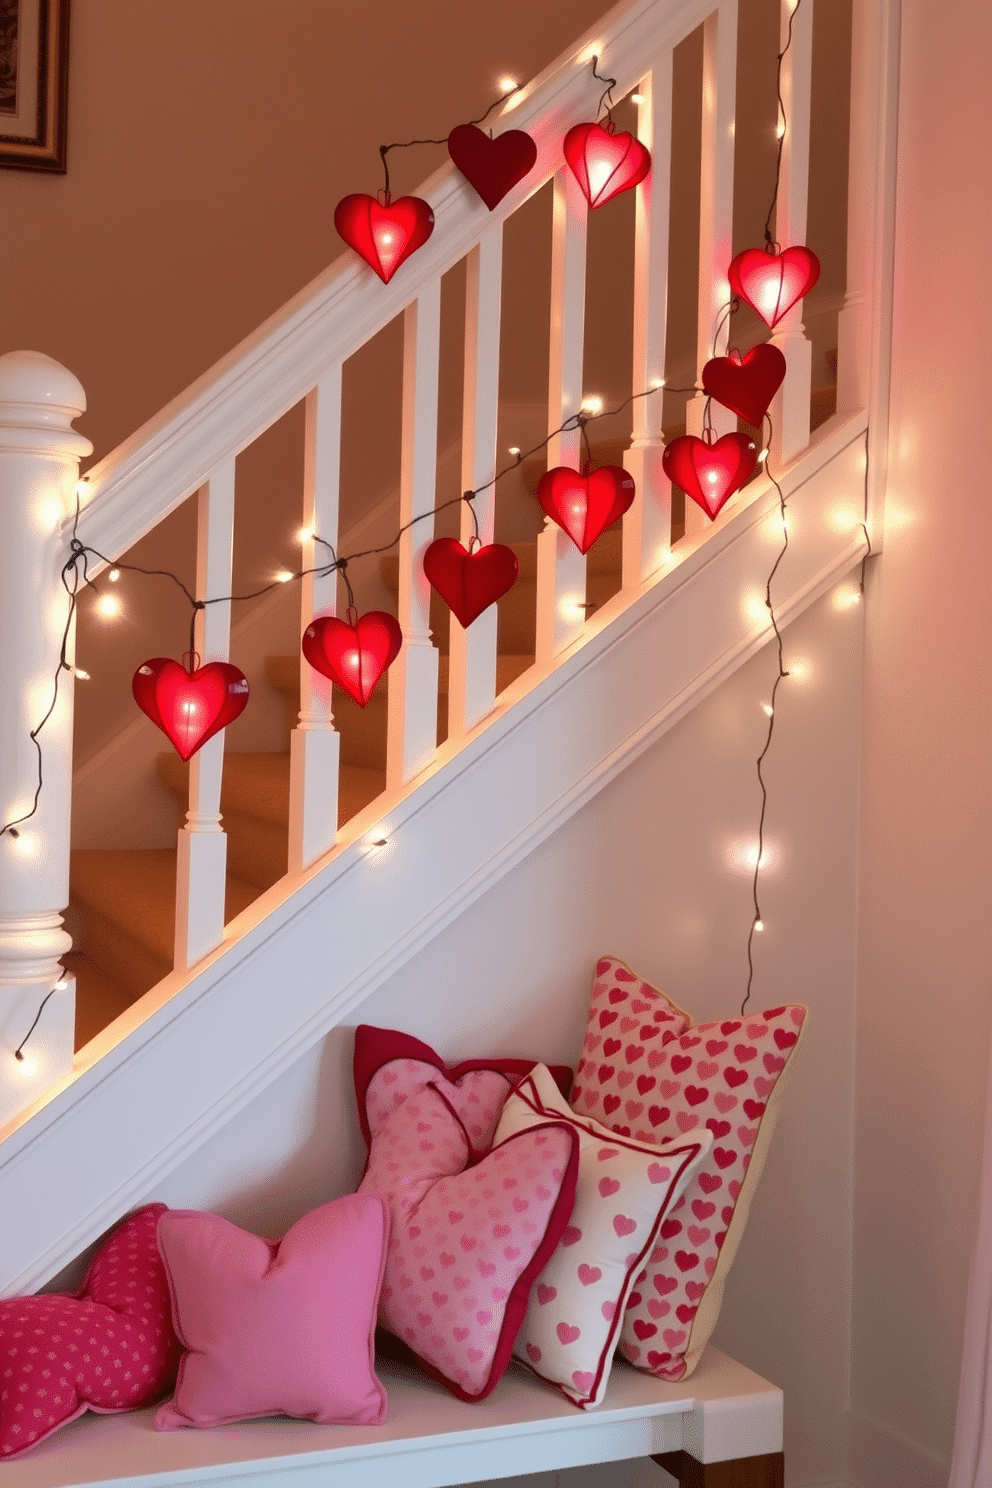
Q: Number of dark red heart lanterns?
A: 3